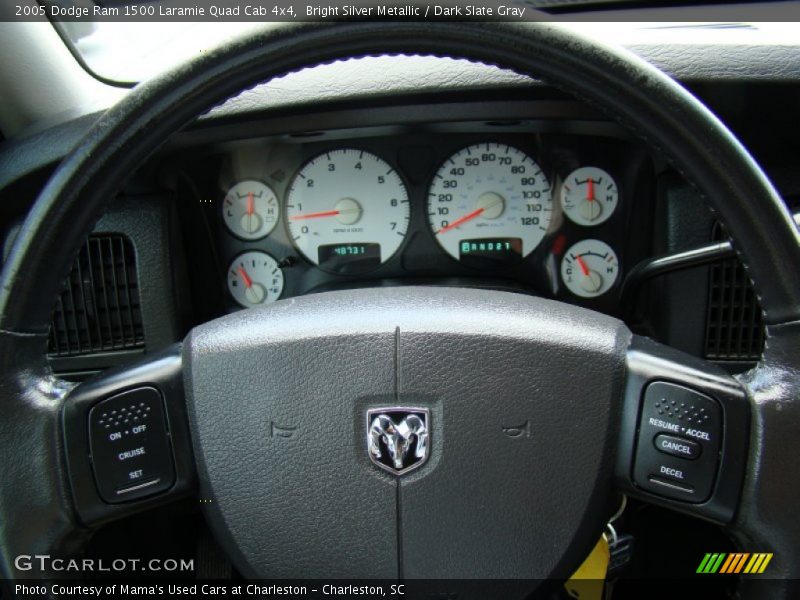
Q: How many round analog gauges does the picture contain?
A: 6